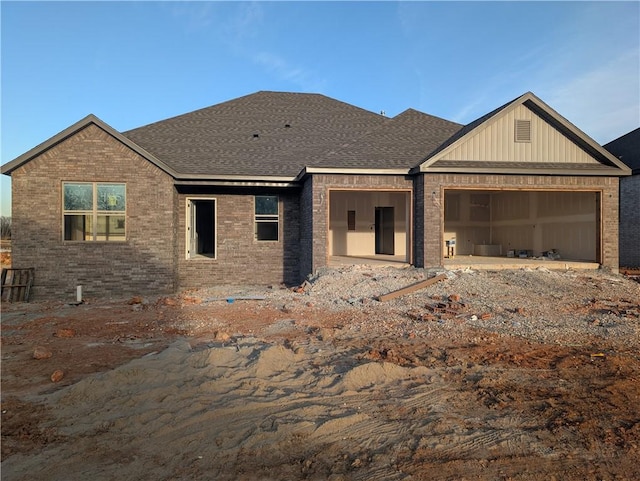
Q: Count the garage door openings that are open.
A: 2